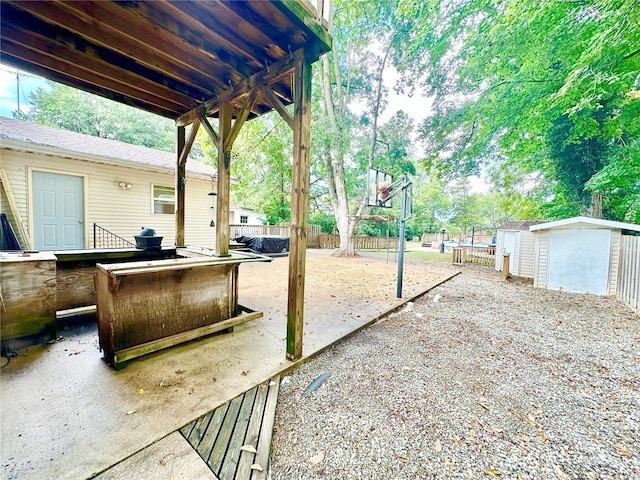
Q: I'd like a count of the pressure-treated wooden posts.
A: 3